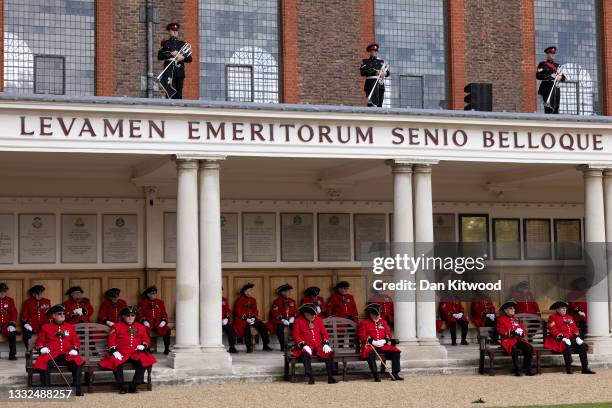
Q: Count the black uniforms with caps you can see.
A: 3